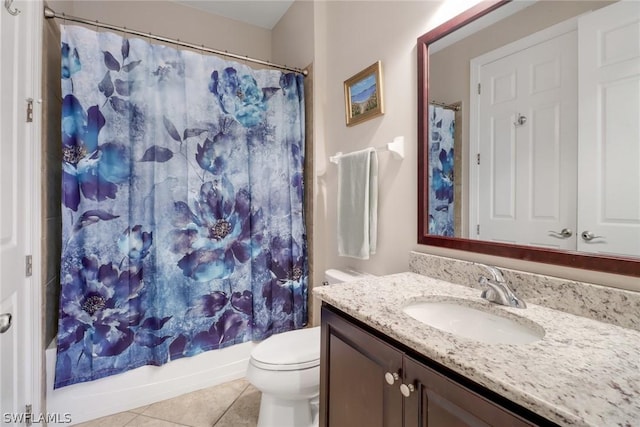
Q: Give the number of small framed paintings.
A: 1